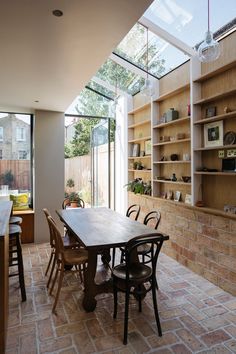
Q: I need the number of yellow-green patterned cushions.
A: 1